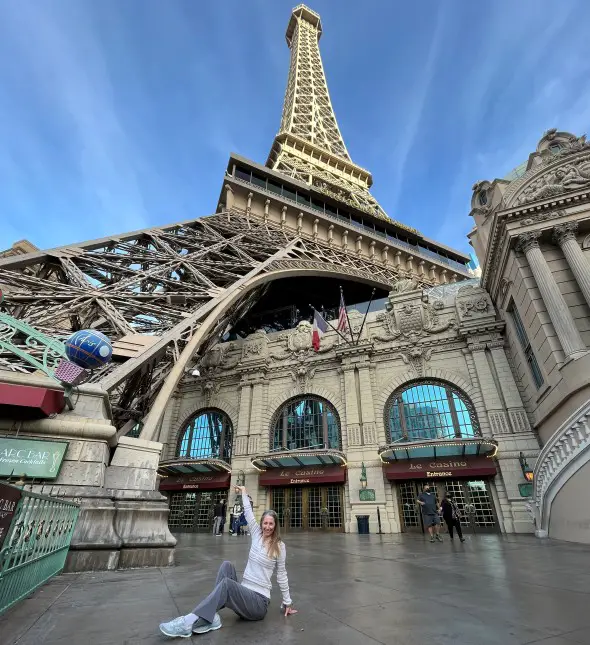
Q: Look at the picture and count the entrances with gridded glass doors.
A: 3